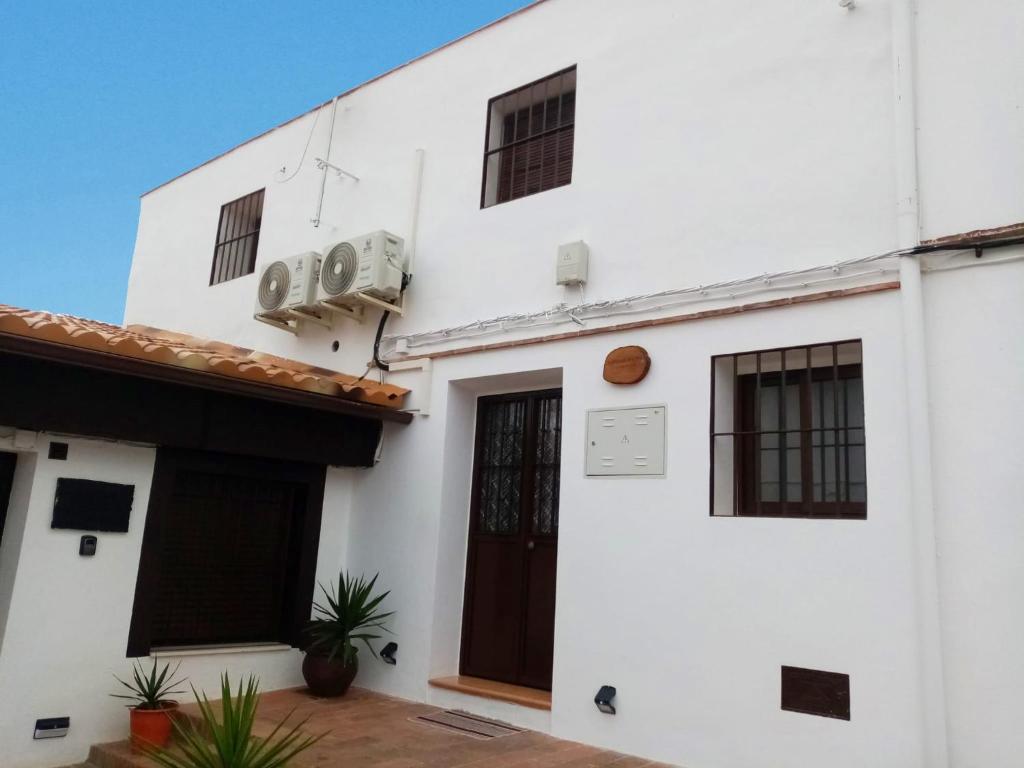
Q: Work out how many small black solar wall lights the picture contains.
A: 3